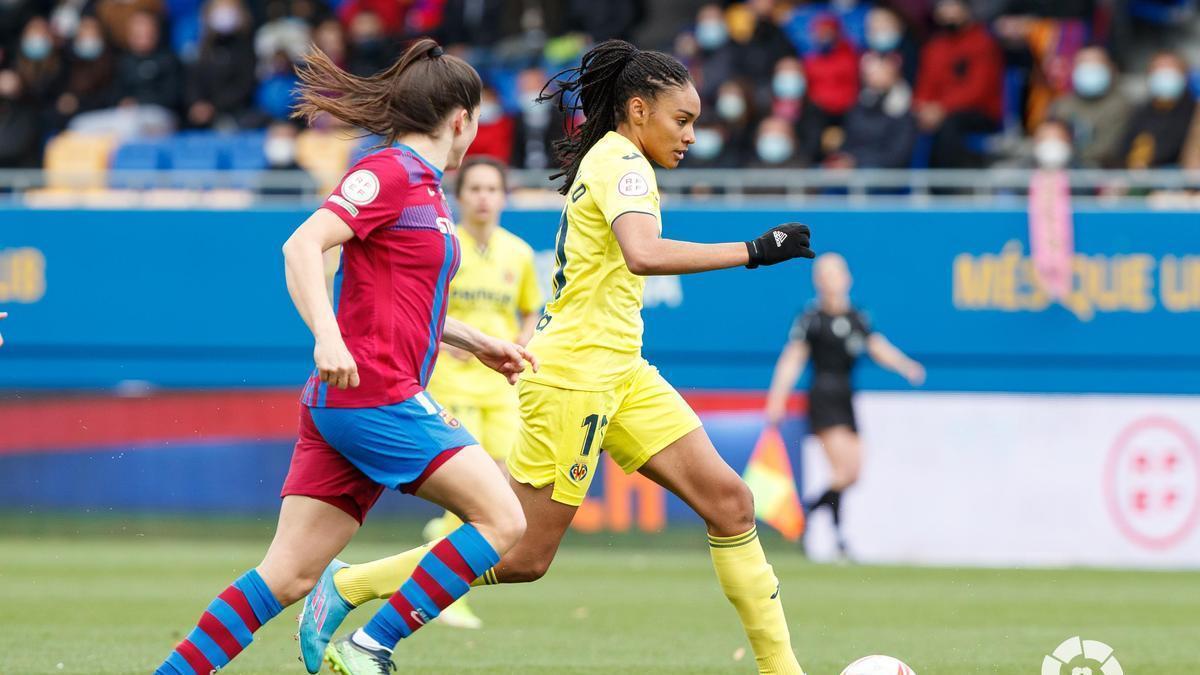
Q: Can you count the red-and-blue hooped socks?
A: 2